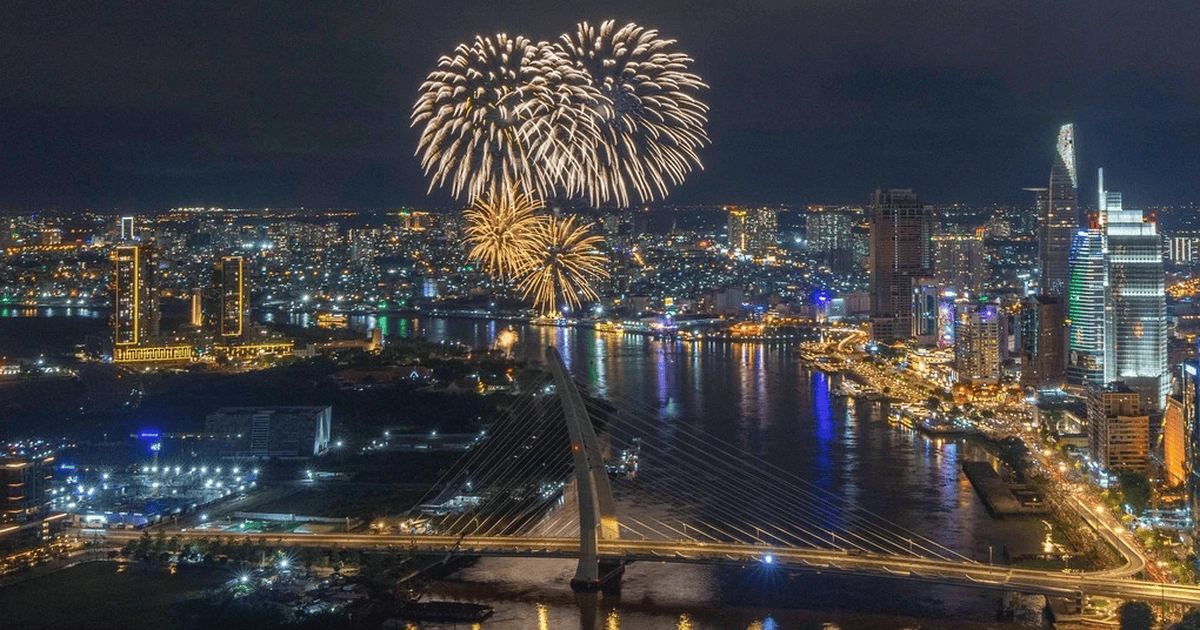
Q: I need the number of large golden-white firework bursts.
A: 2